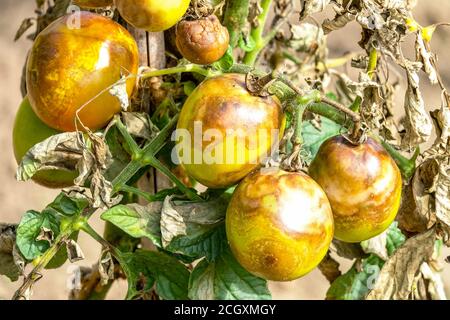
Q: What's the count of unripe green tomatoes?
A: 1